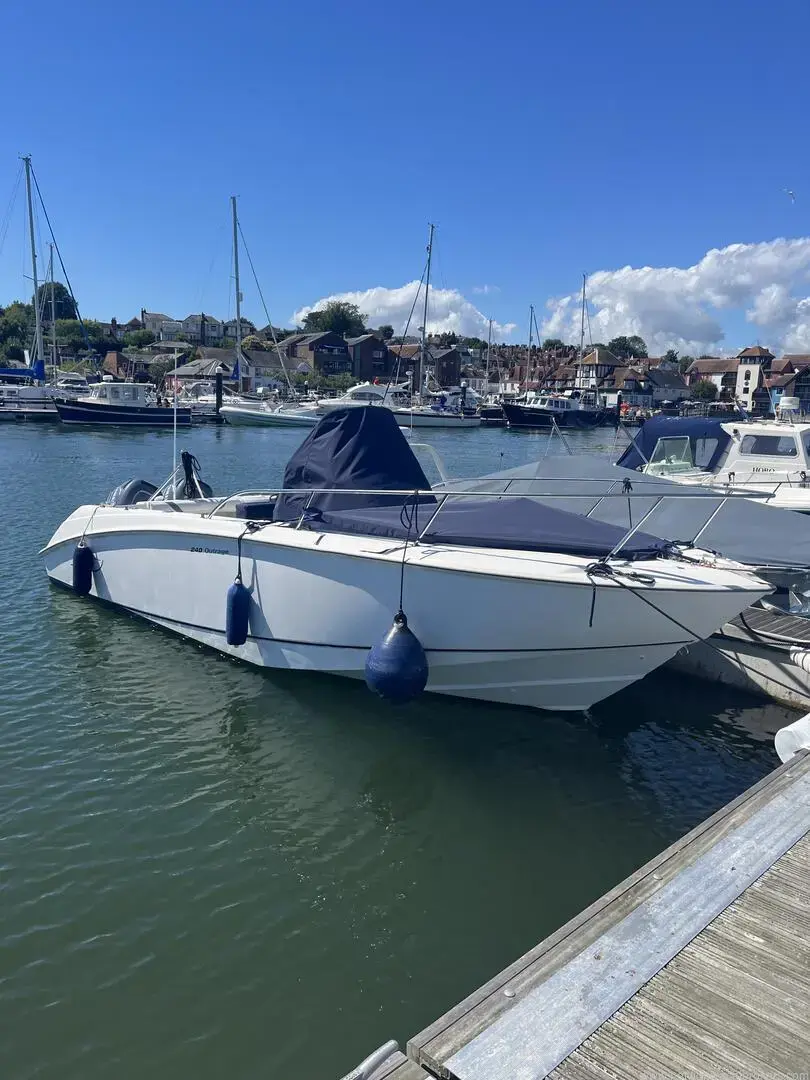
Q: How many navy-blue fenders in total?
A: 3